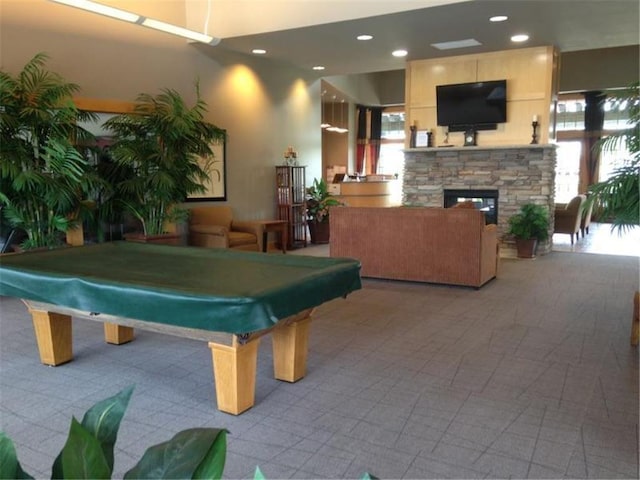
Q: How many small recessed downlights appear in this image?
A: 6